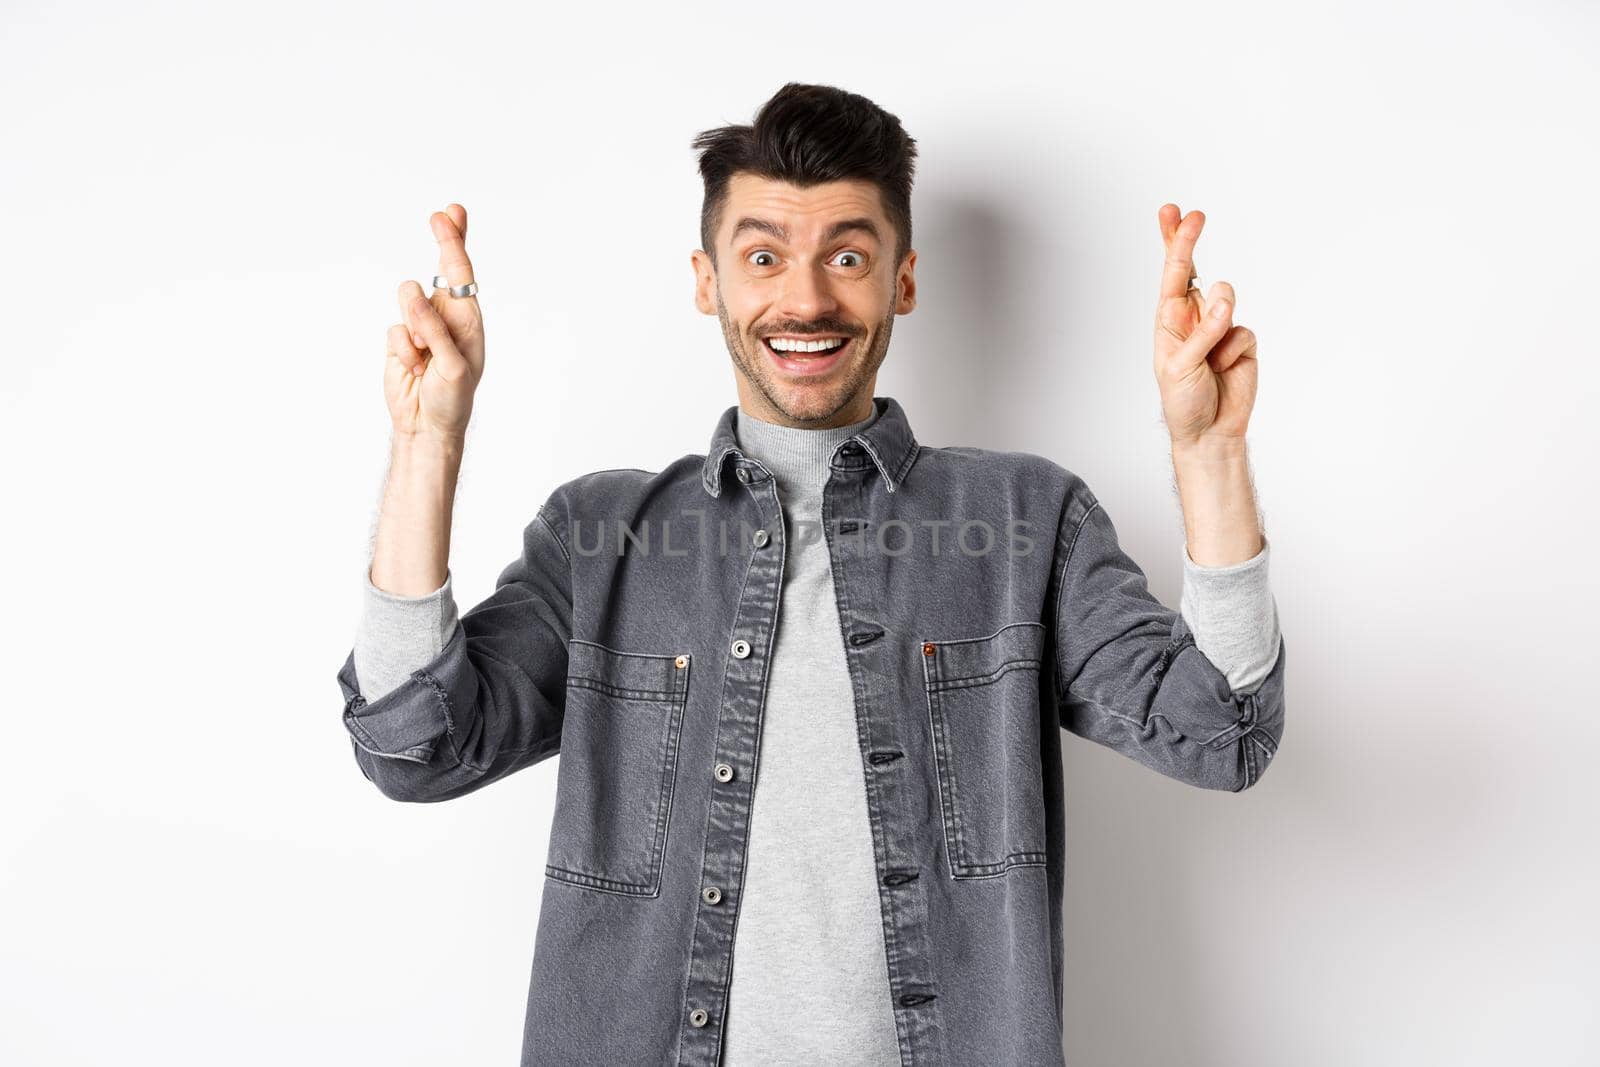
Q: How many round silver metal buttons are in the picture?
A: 6